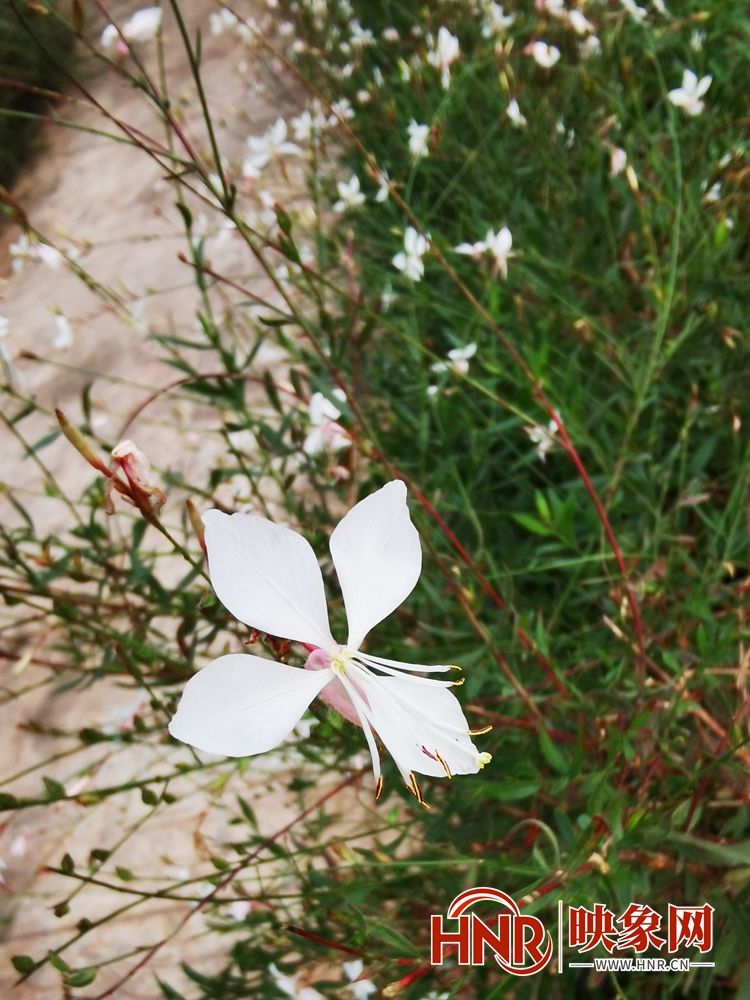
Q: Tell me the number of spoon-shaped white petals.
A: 4